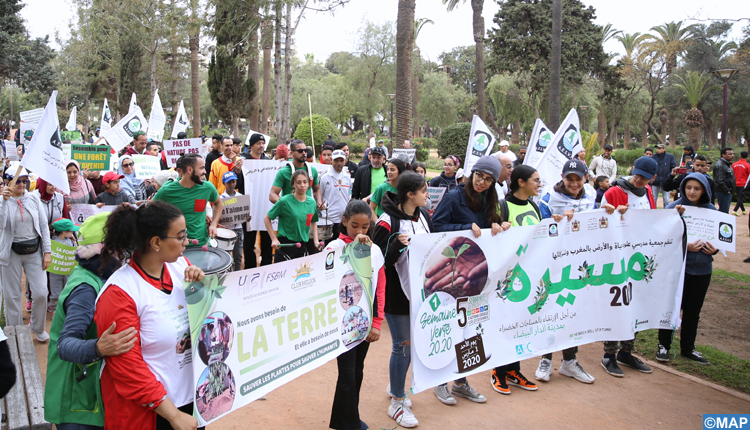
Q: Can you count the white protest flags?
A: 10